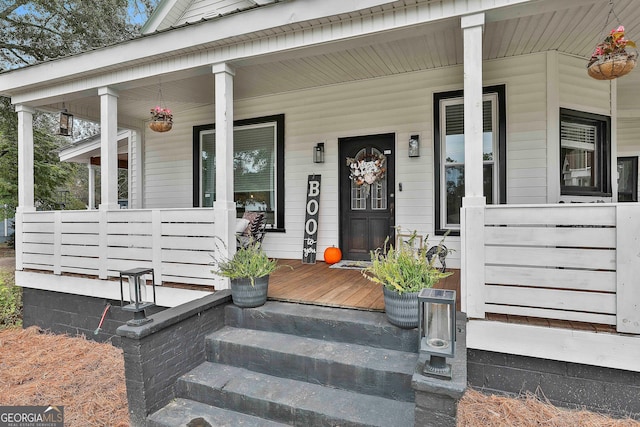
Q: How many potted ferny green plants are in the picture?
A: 2